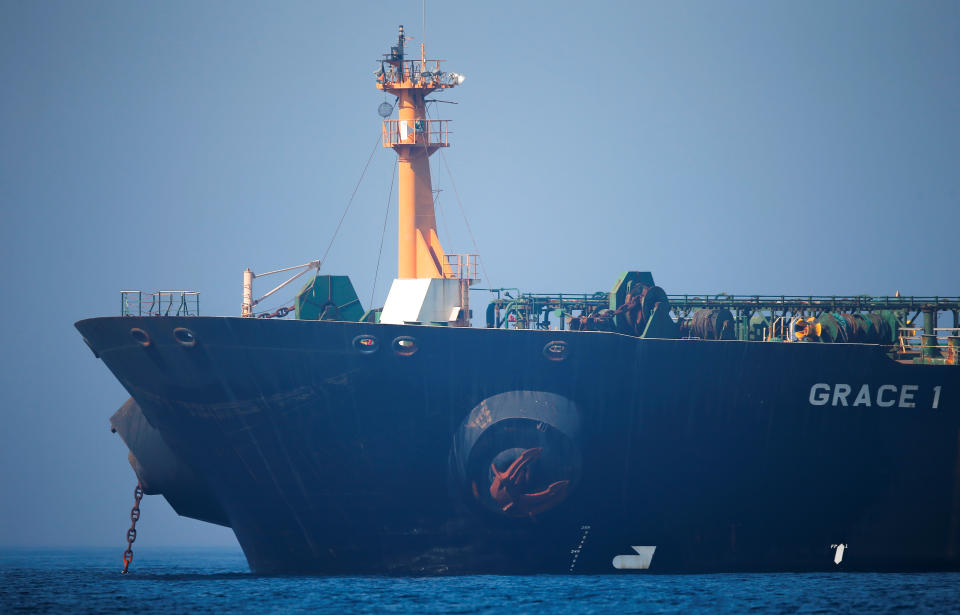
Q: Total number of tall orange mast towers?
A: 1